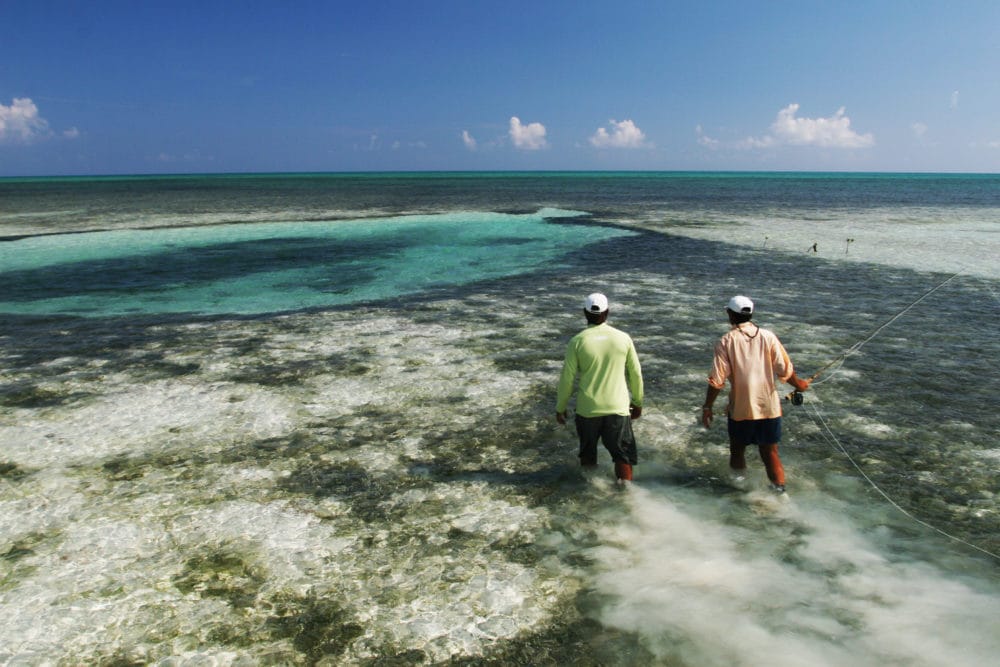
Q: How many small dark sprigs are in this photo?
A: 3